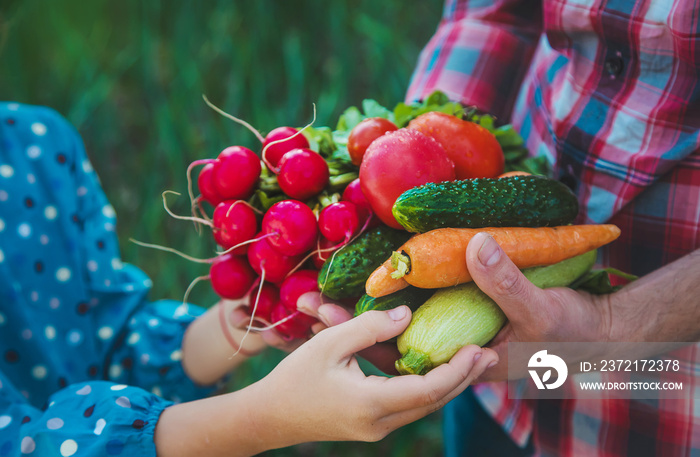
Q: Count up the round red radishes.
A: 14